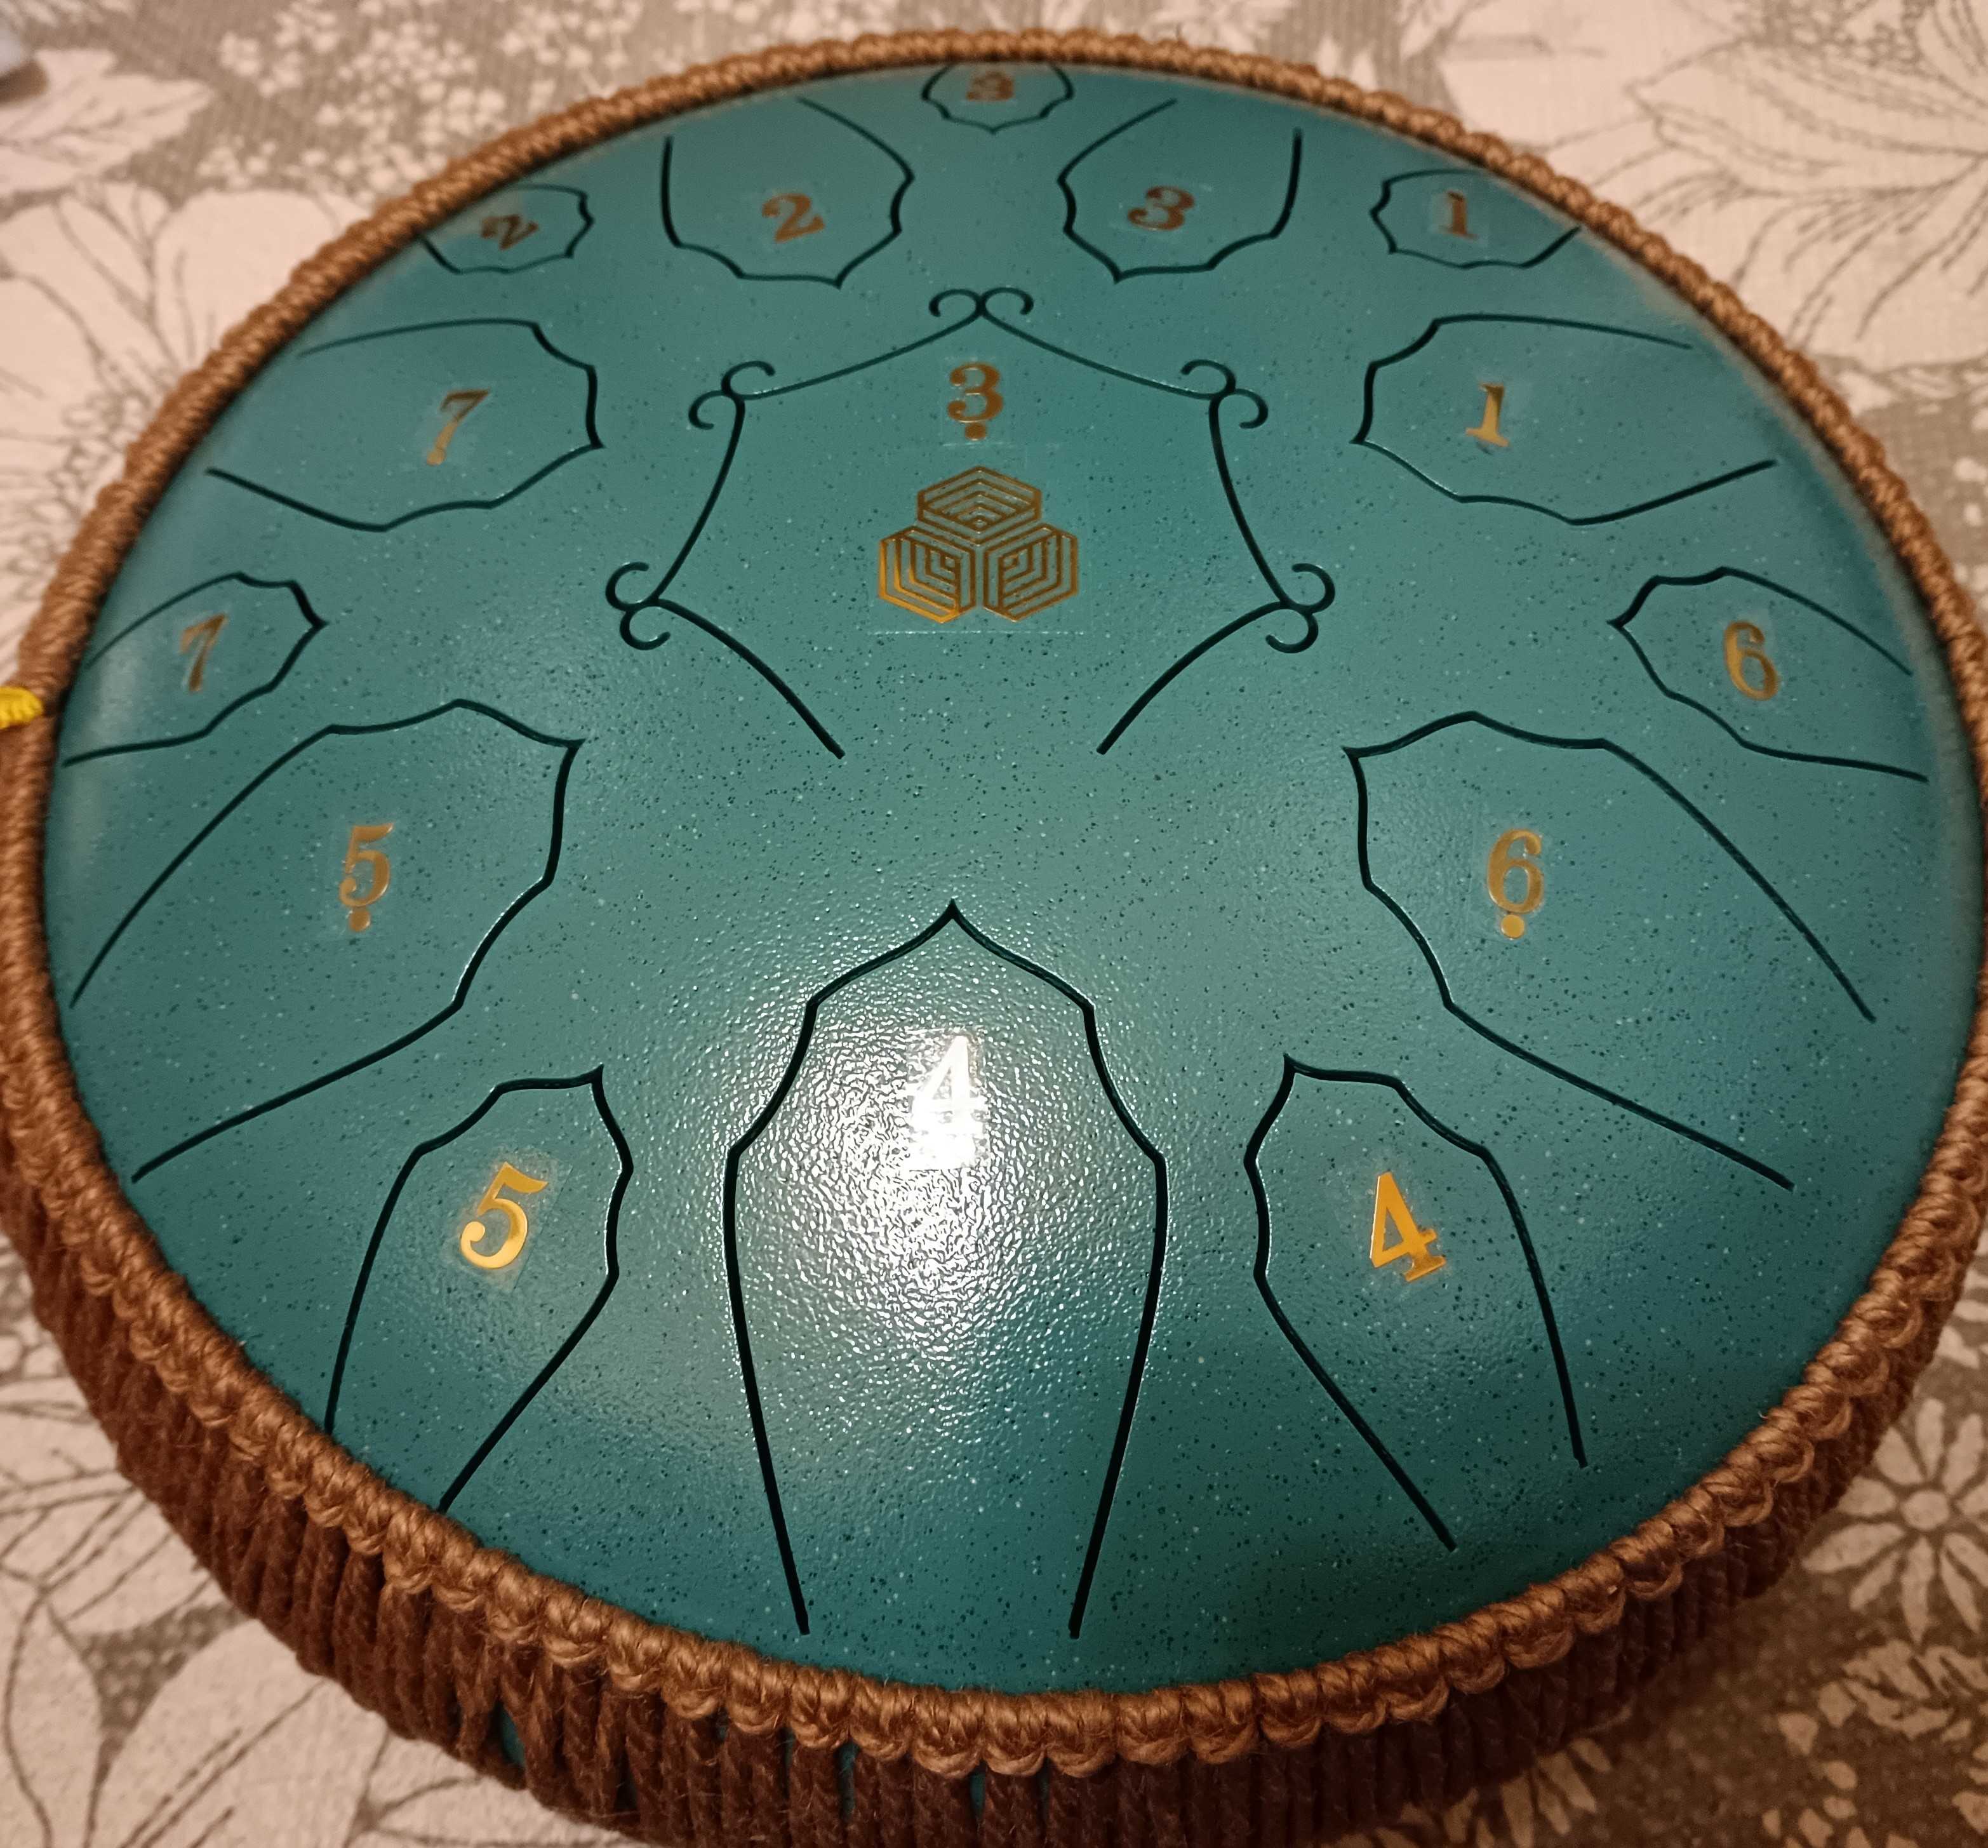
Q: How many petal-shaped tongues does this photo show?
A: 14